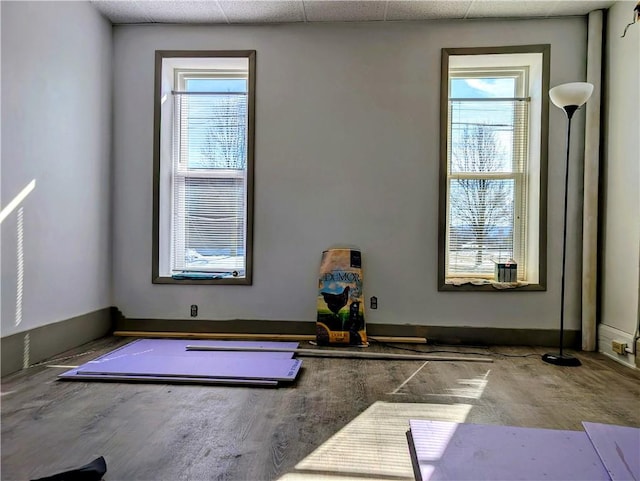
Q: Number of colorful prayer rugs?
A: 0